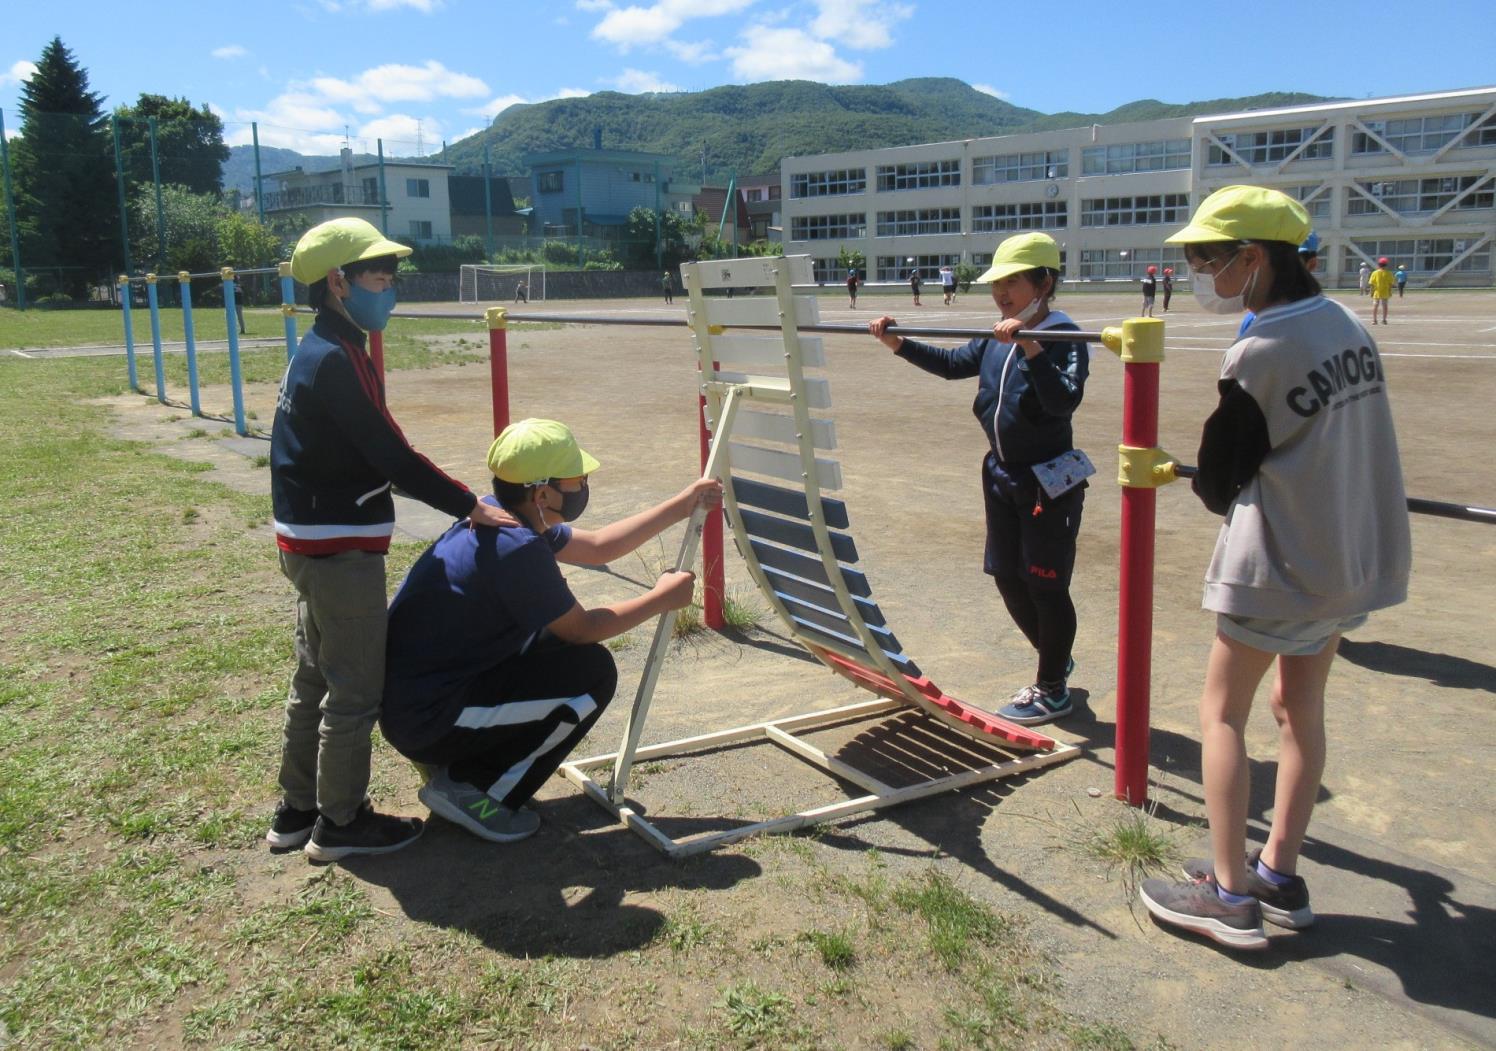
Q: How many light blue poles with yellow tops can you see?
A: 5